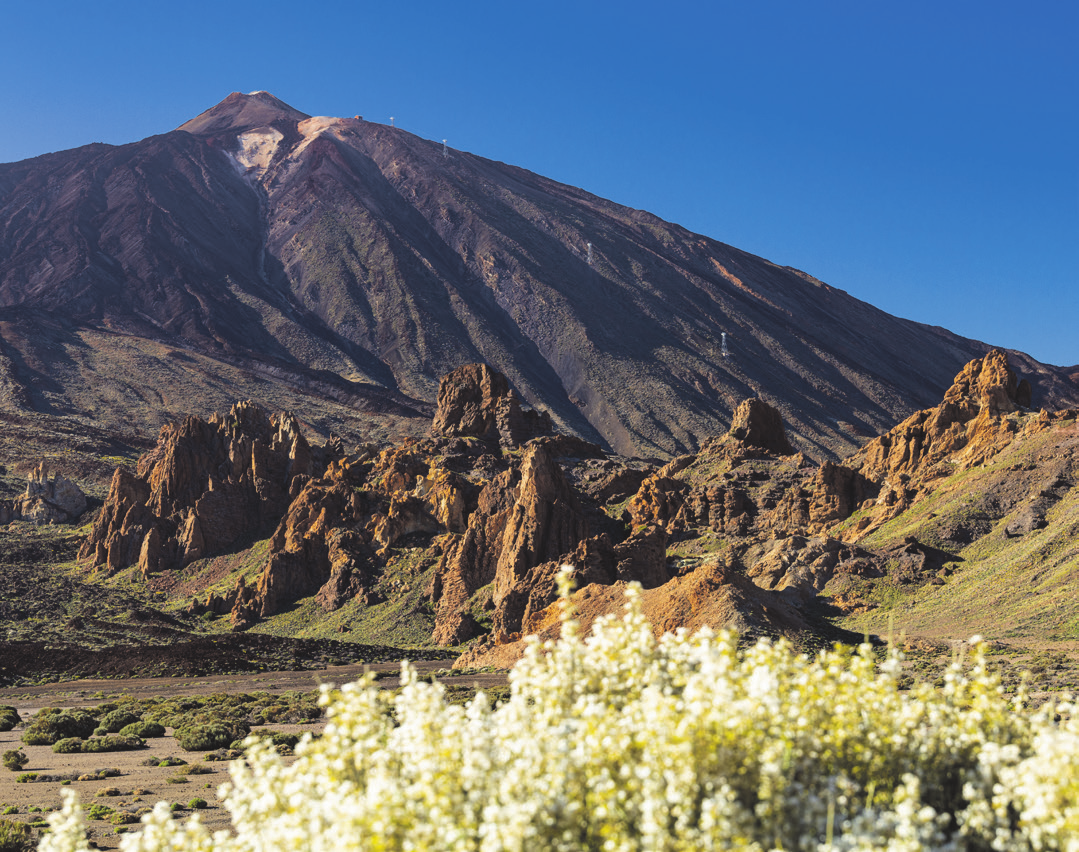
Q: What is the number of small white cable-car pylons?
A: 4